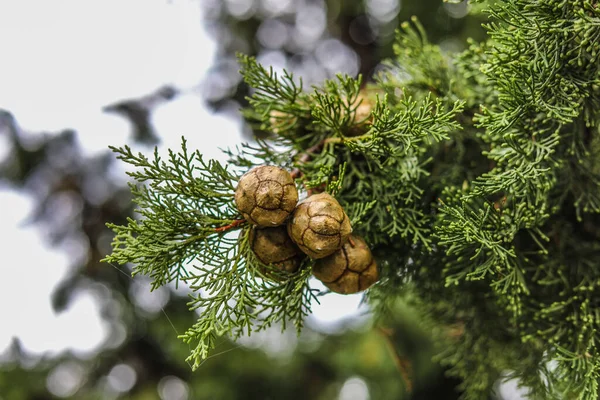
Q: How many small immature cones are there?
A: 0